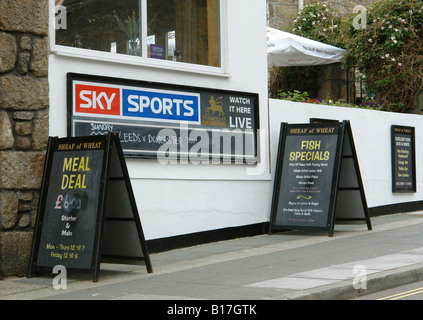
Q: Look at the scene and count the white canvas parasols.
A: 1